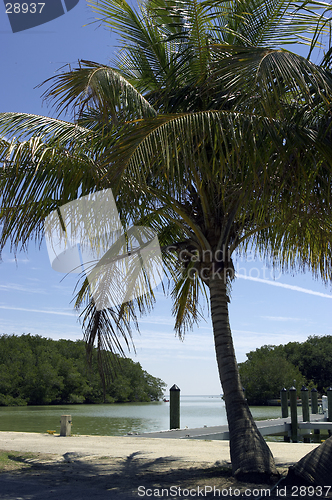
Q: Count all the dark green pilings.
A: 6